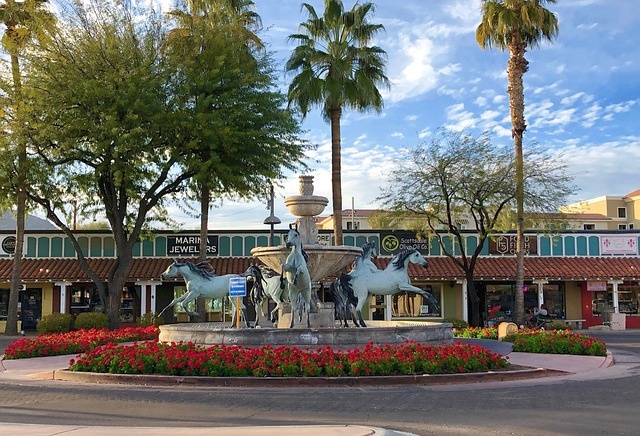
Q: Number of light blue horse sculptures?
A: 5